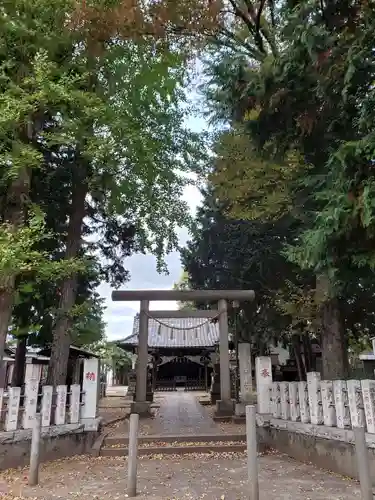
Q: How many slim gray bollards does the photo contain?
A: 4